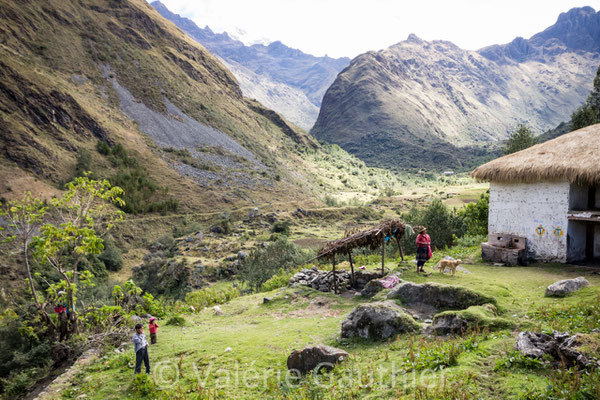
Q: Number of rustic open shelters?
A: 1